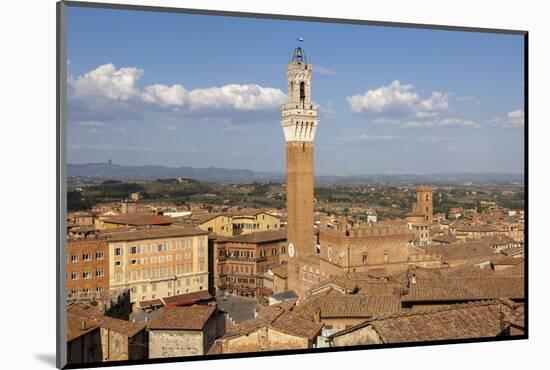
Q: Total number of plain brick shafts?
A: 1